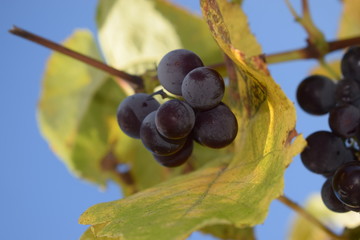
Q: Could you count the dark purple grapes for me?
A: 14